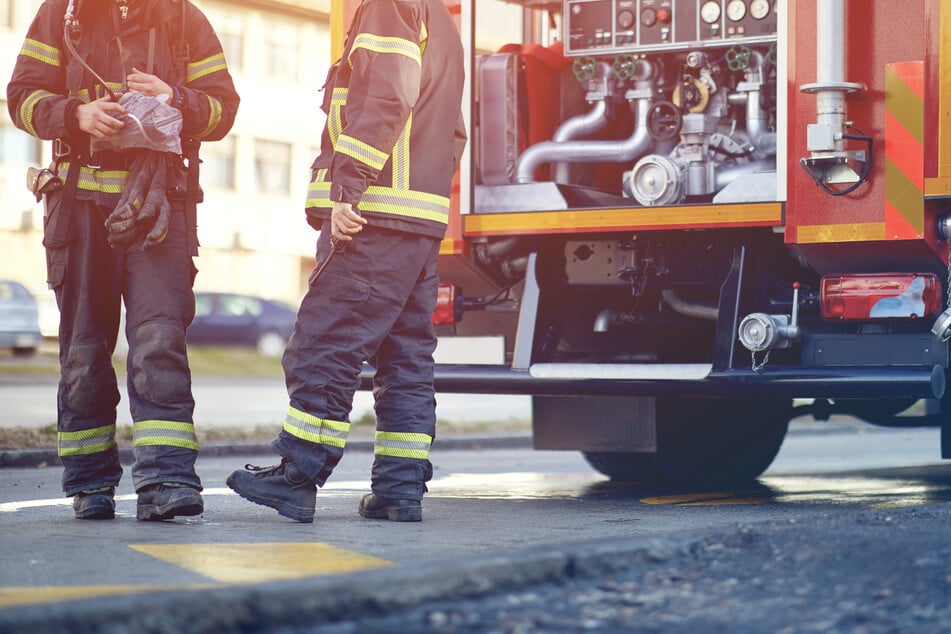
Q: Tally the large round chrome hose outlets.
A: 2